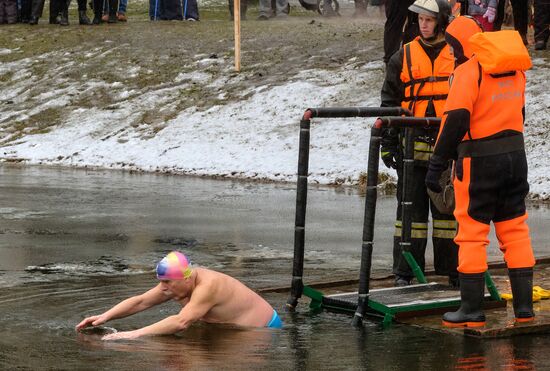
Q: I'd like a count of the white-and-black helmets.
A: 1